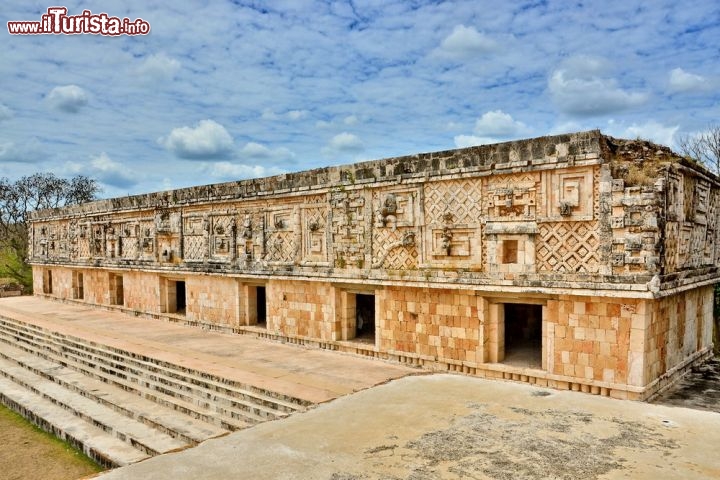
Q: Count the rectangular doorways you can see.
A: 7